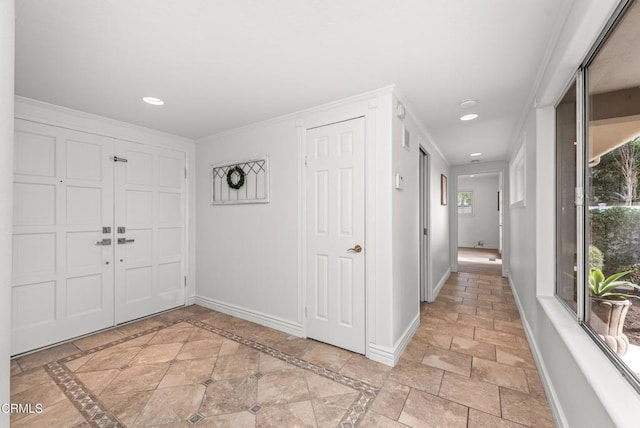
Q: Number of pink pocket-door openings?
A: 0